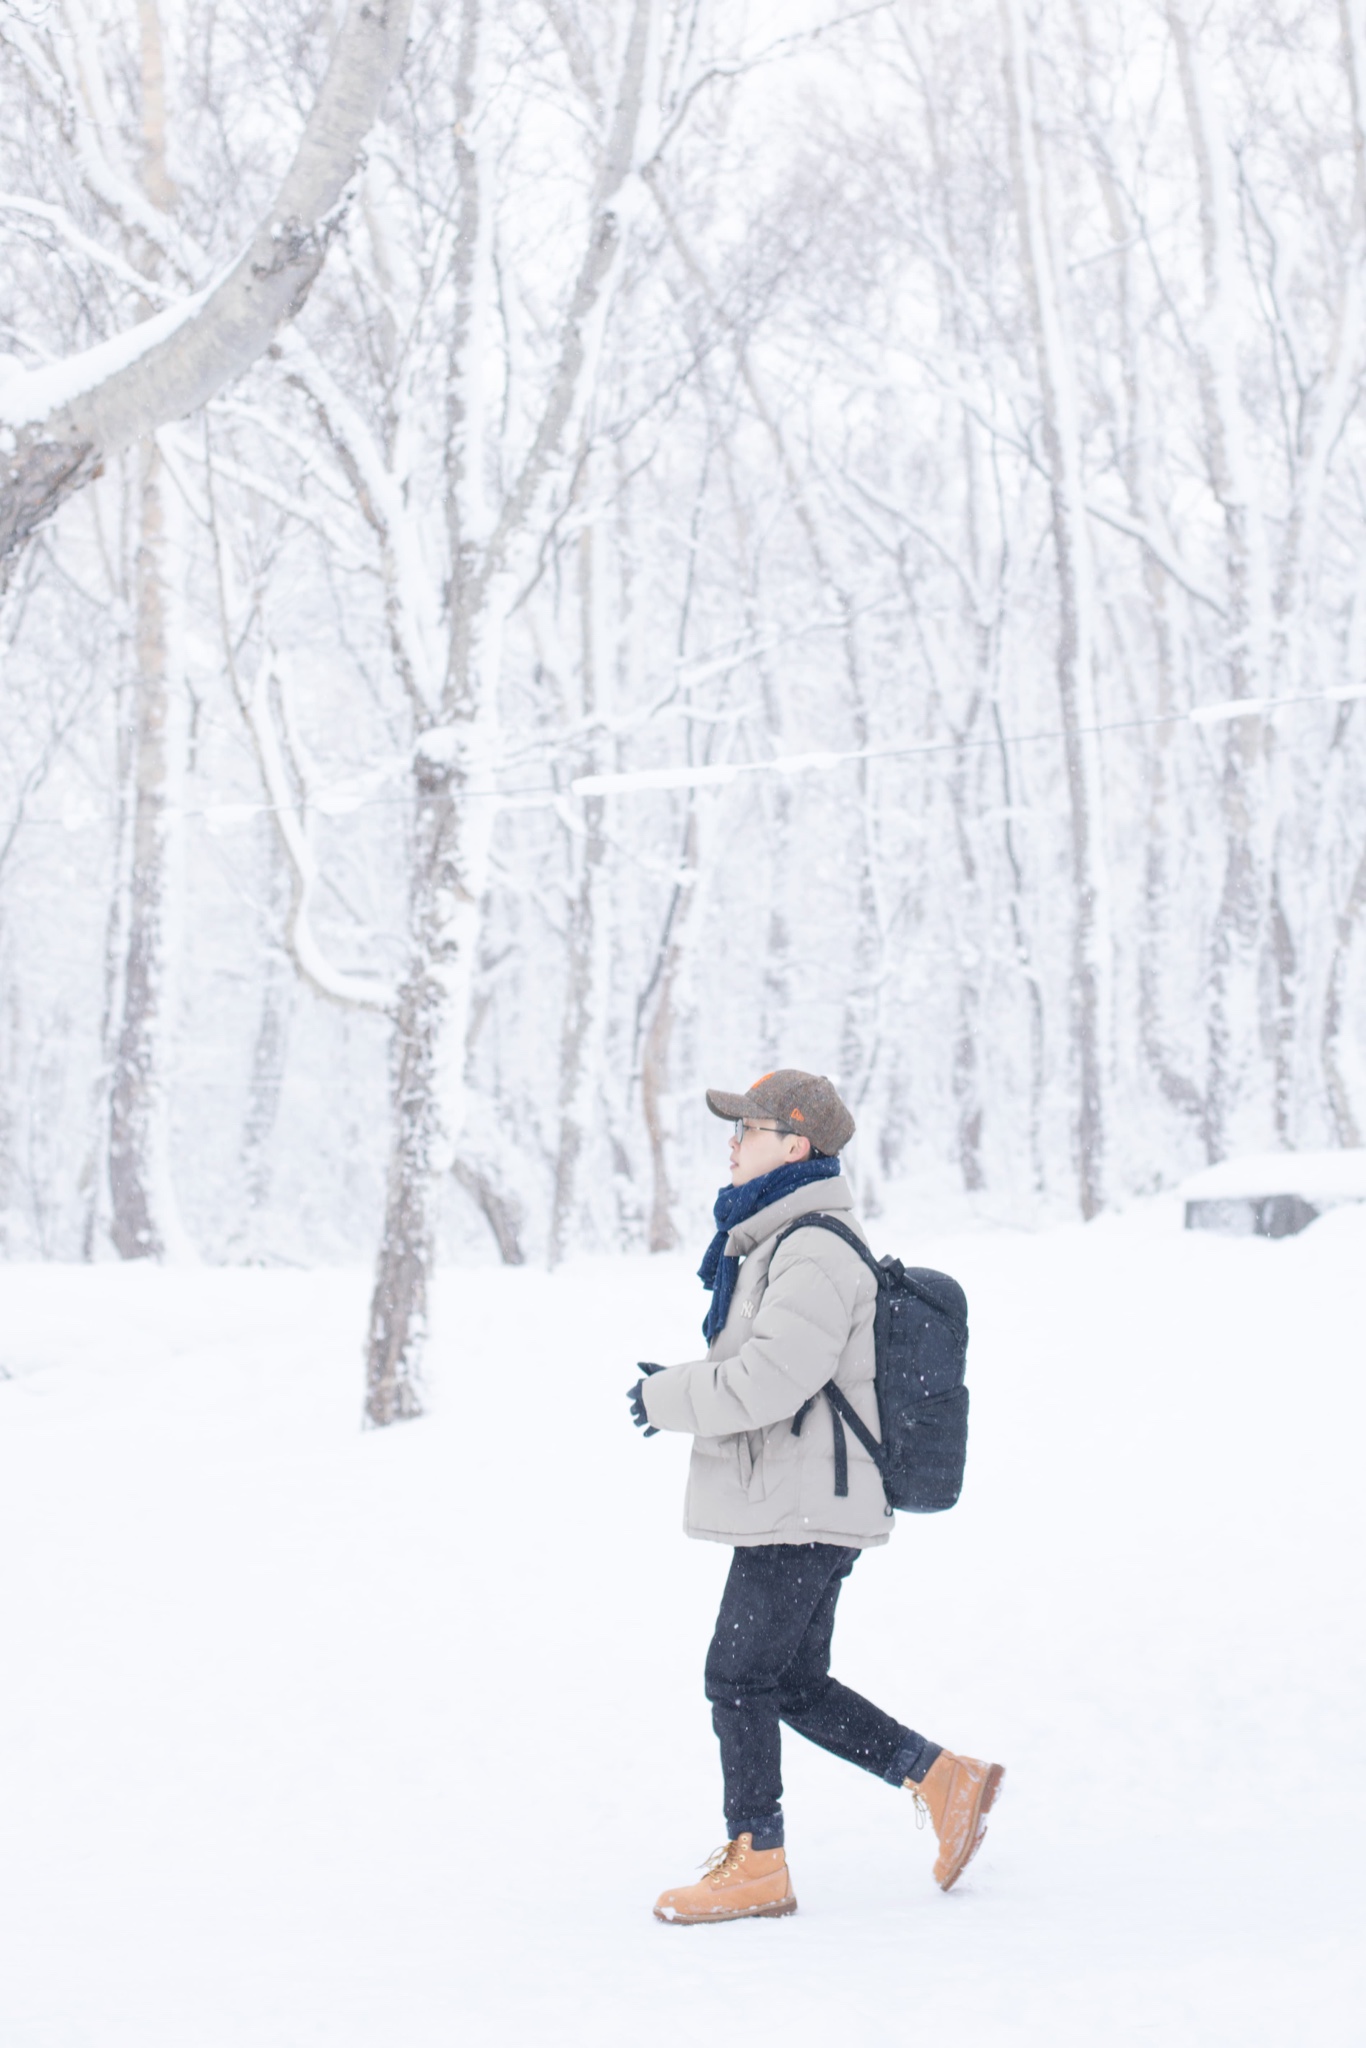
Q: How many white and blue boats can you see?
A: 0